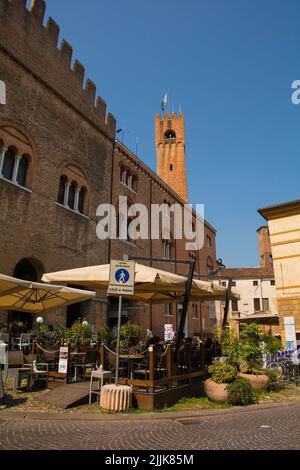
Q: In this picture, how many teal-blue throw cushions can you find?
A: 0